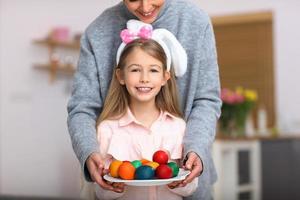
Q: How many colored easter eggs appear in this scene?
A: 10